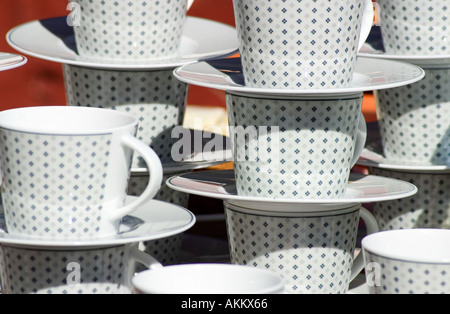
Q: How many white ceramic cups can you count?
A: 13